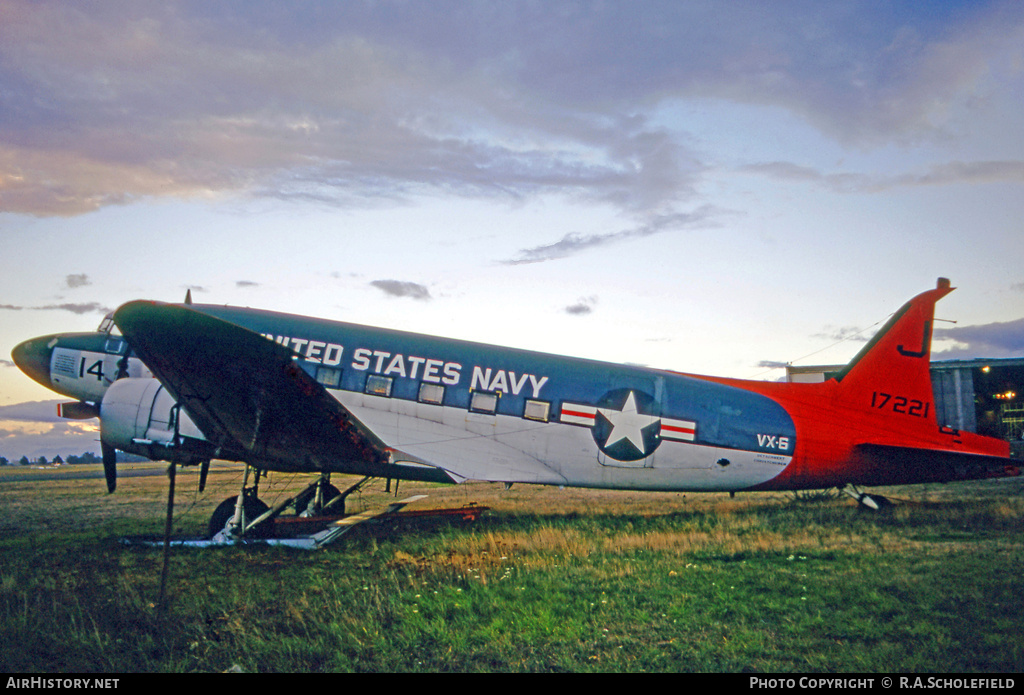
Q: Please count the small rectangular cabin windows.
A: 5